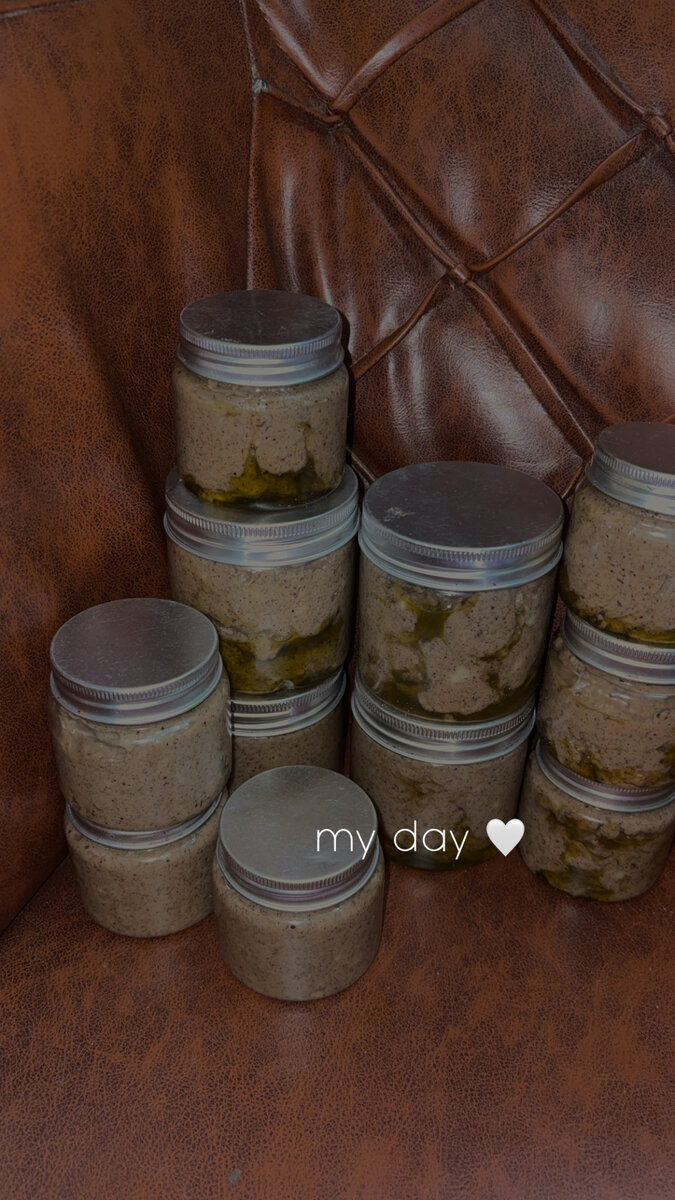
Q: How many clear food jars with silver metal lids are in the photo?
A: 11